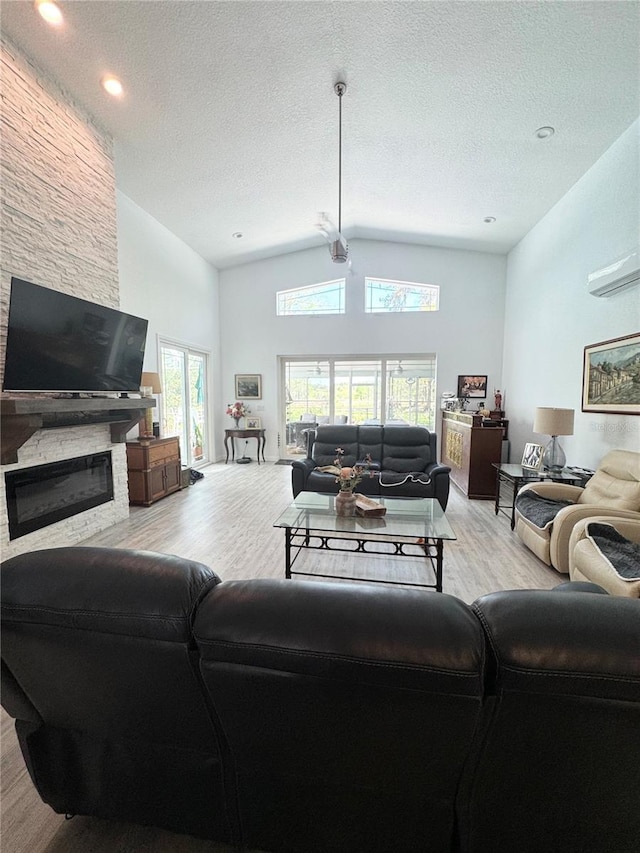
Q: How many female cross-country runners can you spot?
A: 0